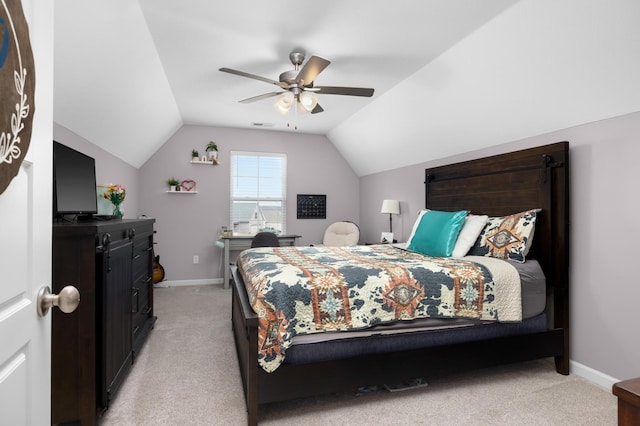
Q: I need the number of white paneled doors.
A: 1